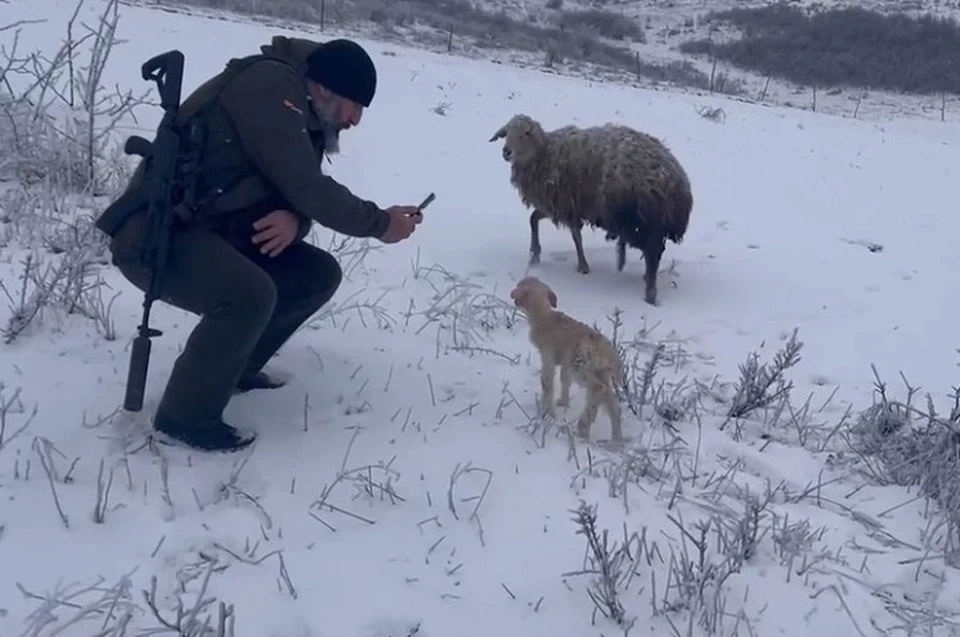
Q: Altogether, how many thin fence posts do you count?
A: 8